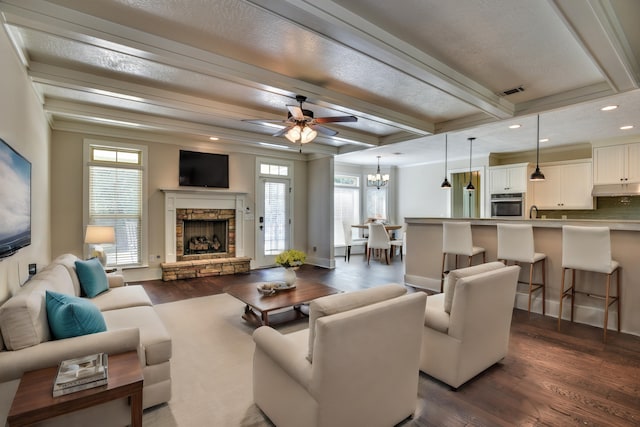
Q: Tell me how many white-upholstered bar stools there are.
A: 3